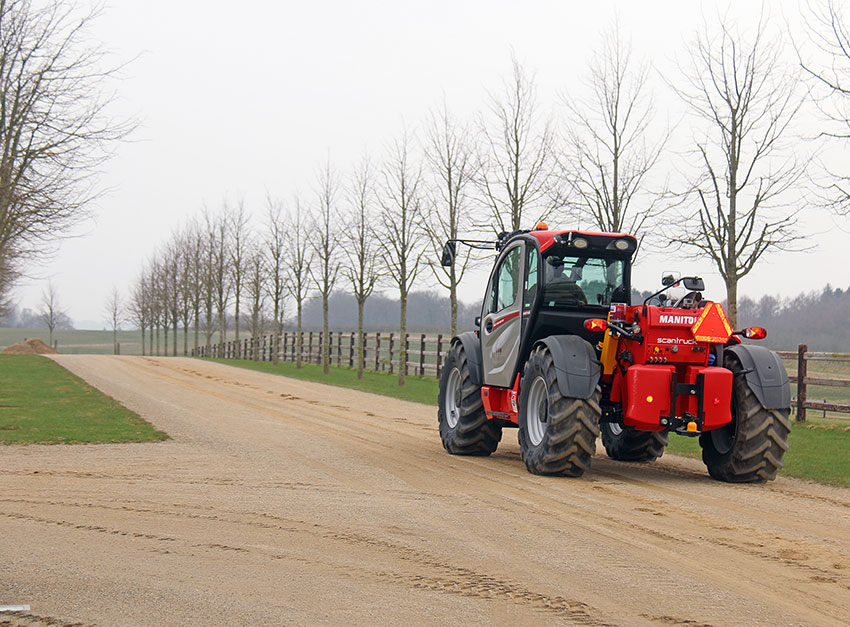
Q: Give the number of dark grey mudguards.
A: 3